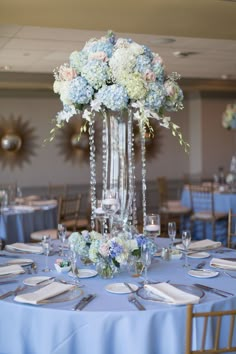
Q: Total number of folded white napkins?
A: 6